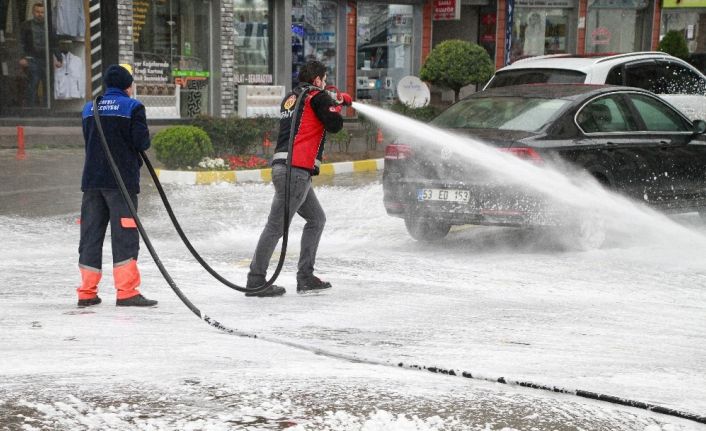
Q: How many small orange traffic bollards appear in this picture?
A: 3